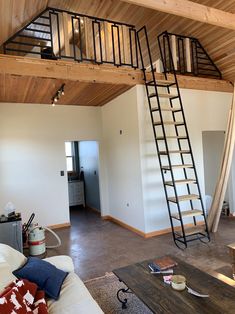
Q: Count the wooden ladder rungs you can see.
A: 11